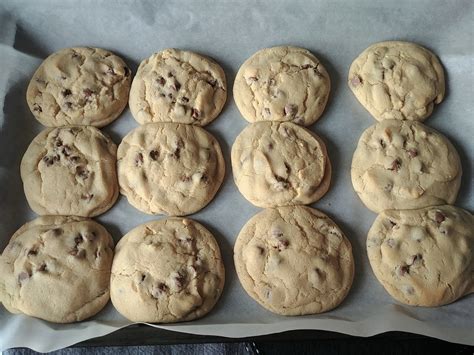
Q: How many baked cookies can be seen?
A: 12